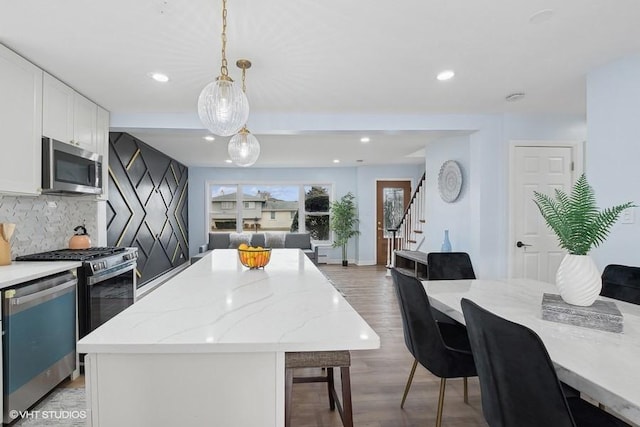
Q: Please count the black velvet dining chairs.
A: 4